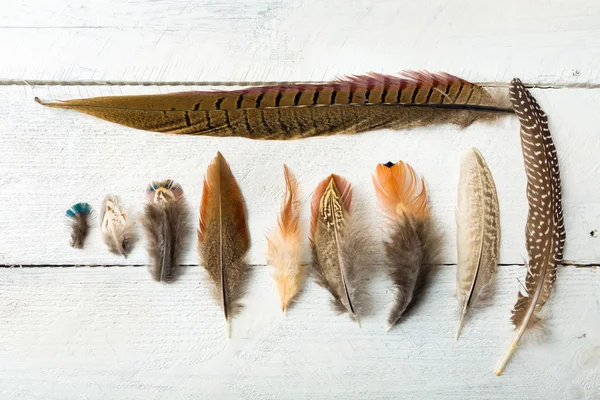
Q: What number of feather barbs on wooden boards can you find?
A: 10